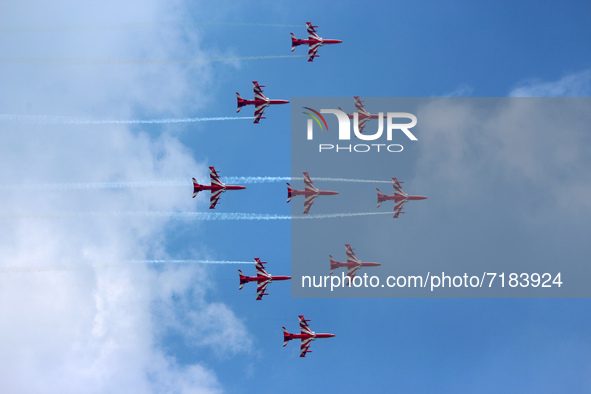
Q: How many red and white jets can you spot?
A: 9